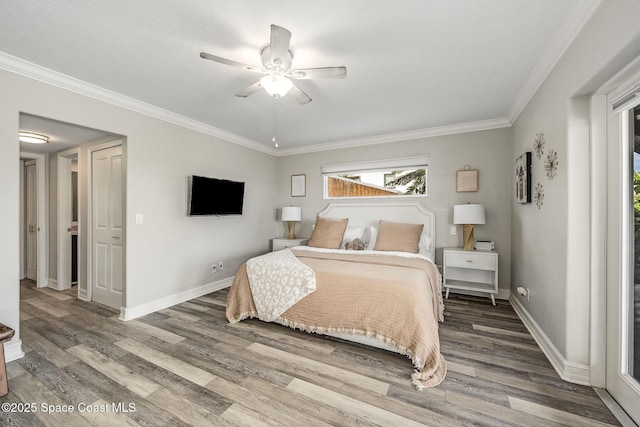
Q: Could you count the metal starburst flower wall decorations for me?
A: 3